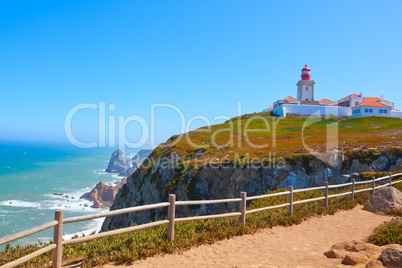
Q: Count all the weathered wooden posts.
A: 8